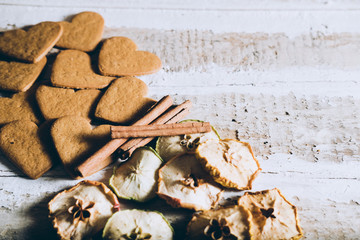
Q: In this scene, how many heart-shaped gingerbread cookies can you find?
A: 10